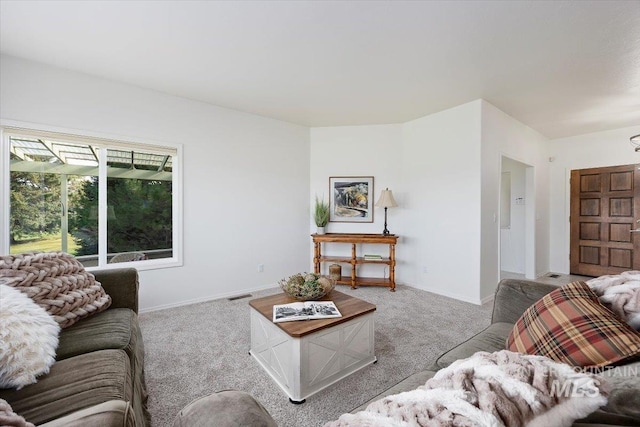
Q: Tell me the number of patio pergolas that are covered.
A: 1